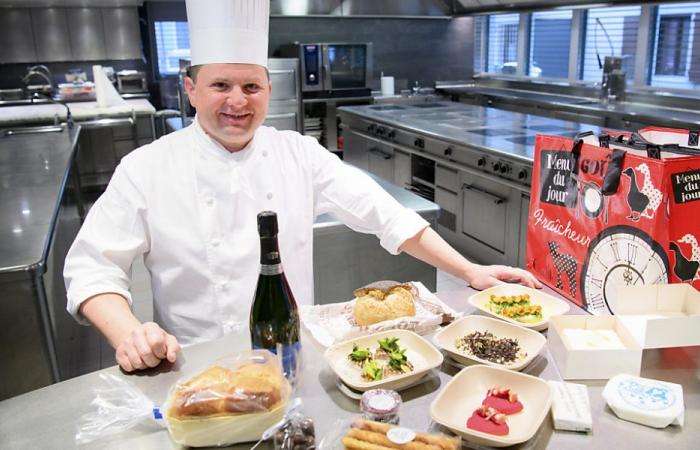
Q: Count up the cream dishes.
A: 4